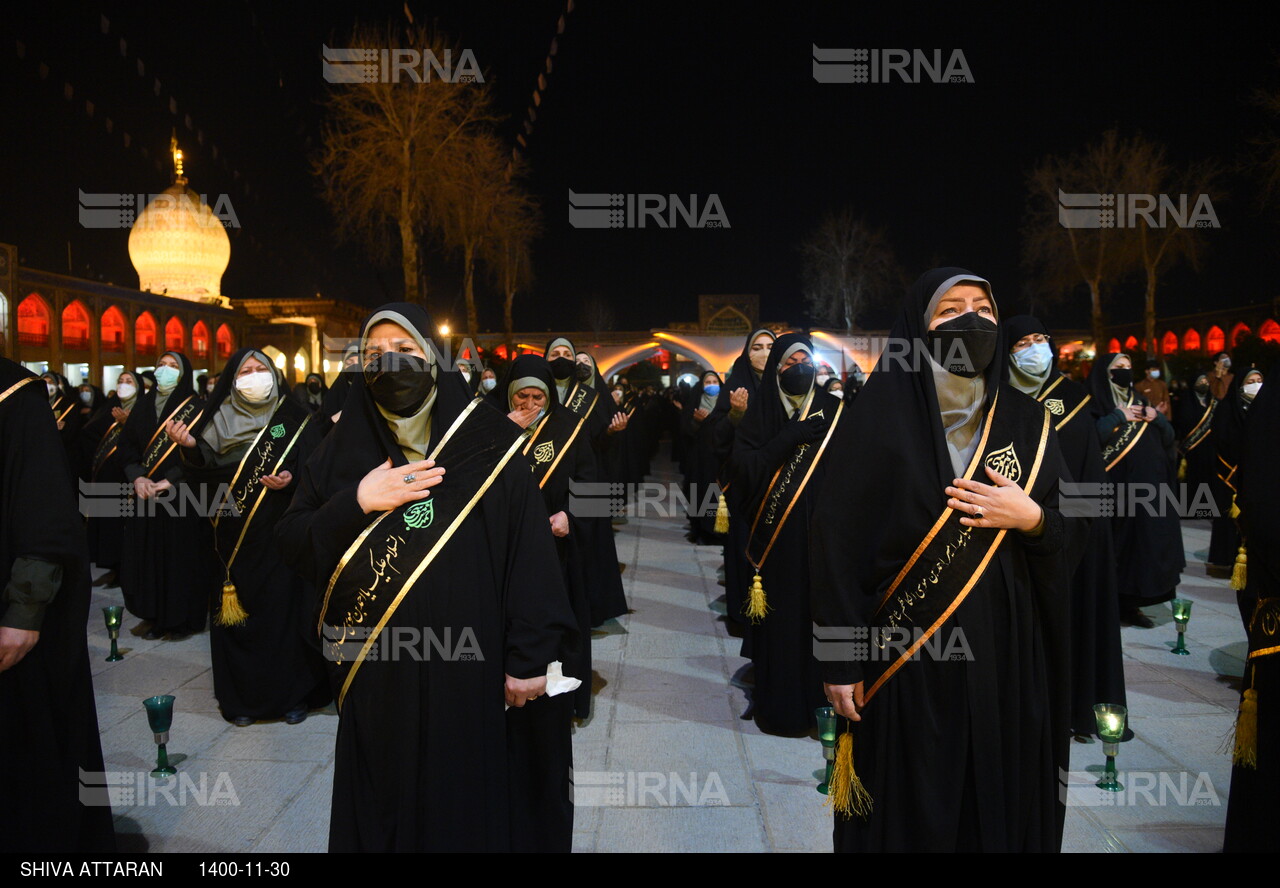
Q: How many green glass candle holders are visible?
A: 5